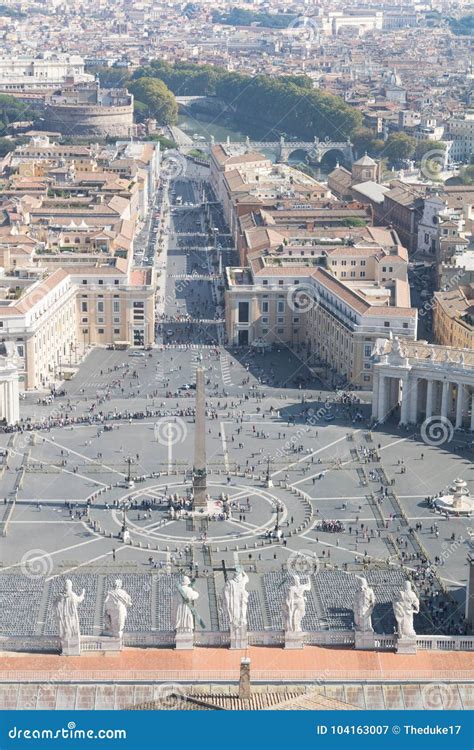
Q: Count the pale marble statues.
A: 7